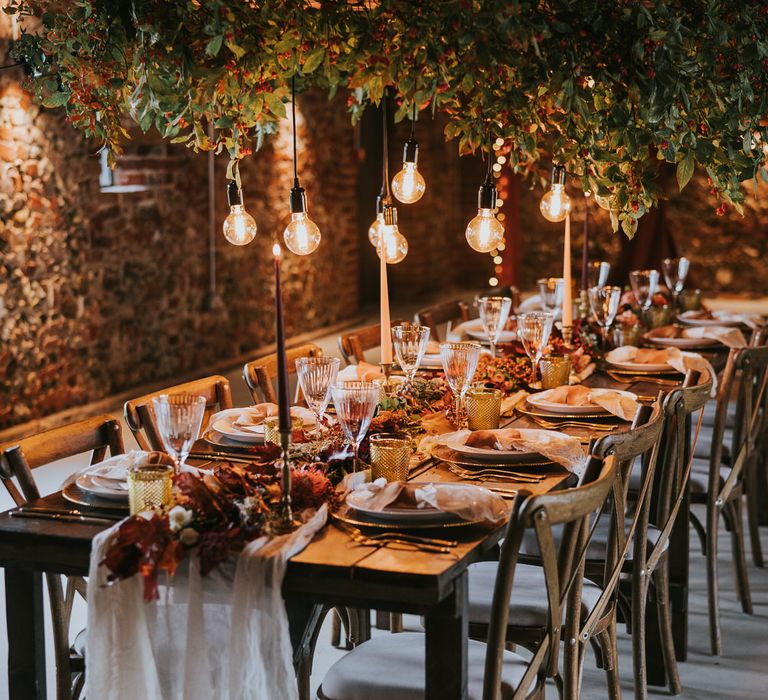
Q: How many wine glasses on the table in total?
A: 12